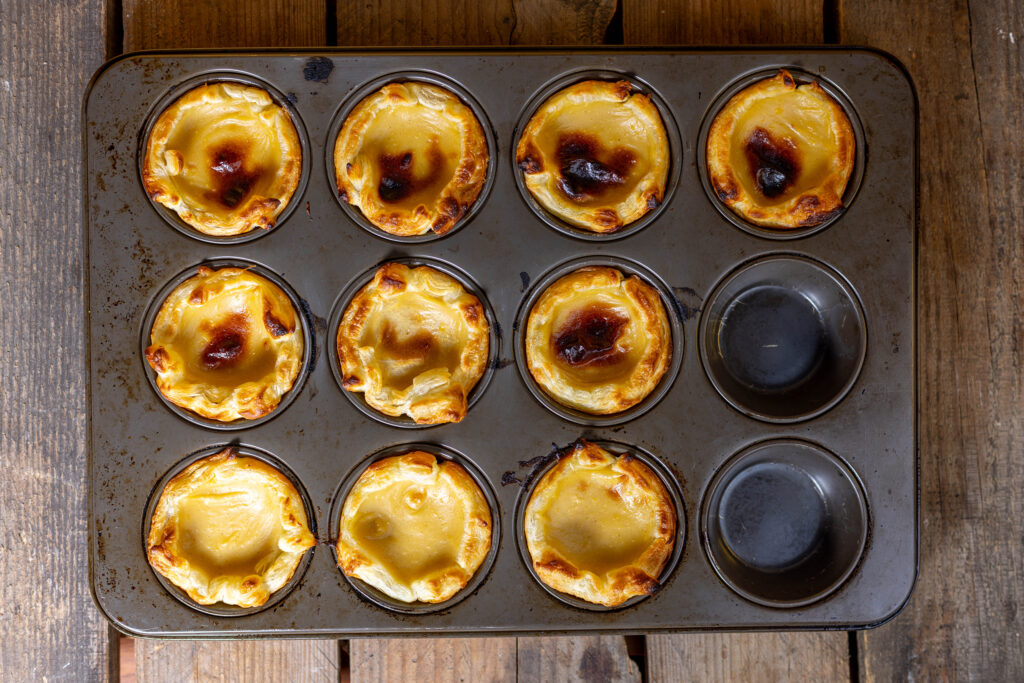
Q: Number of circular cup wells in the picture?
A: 12